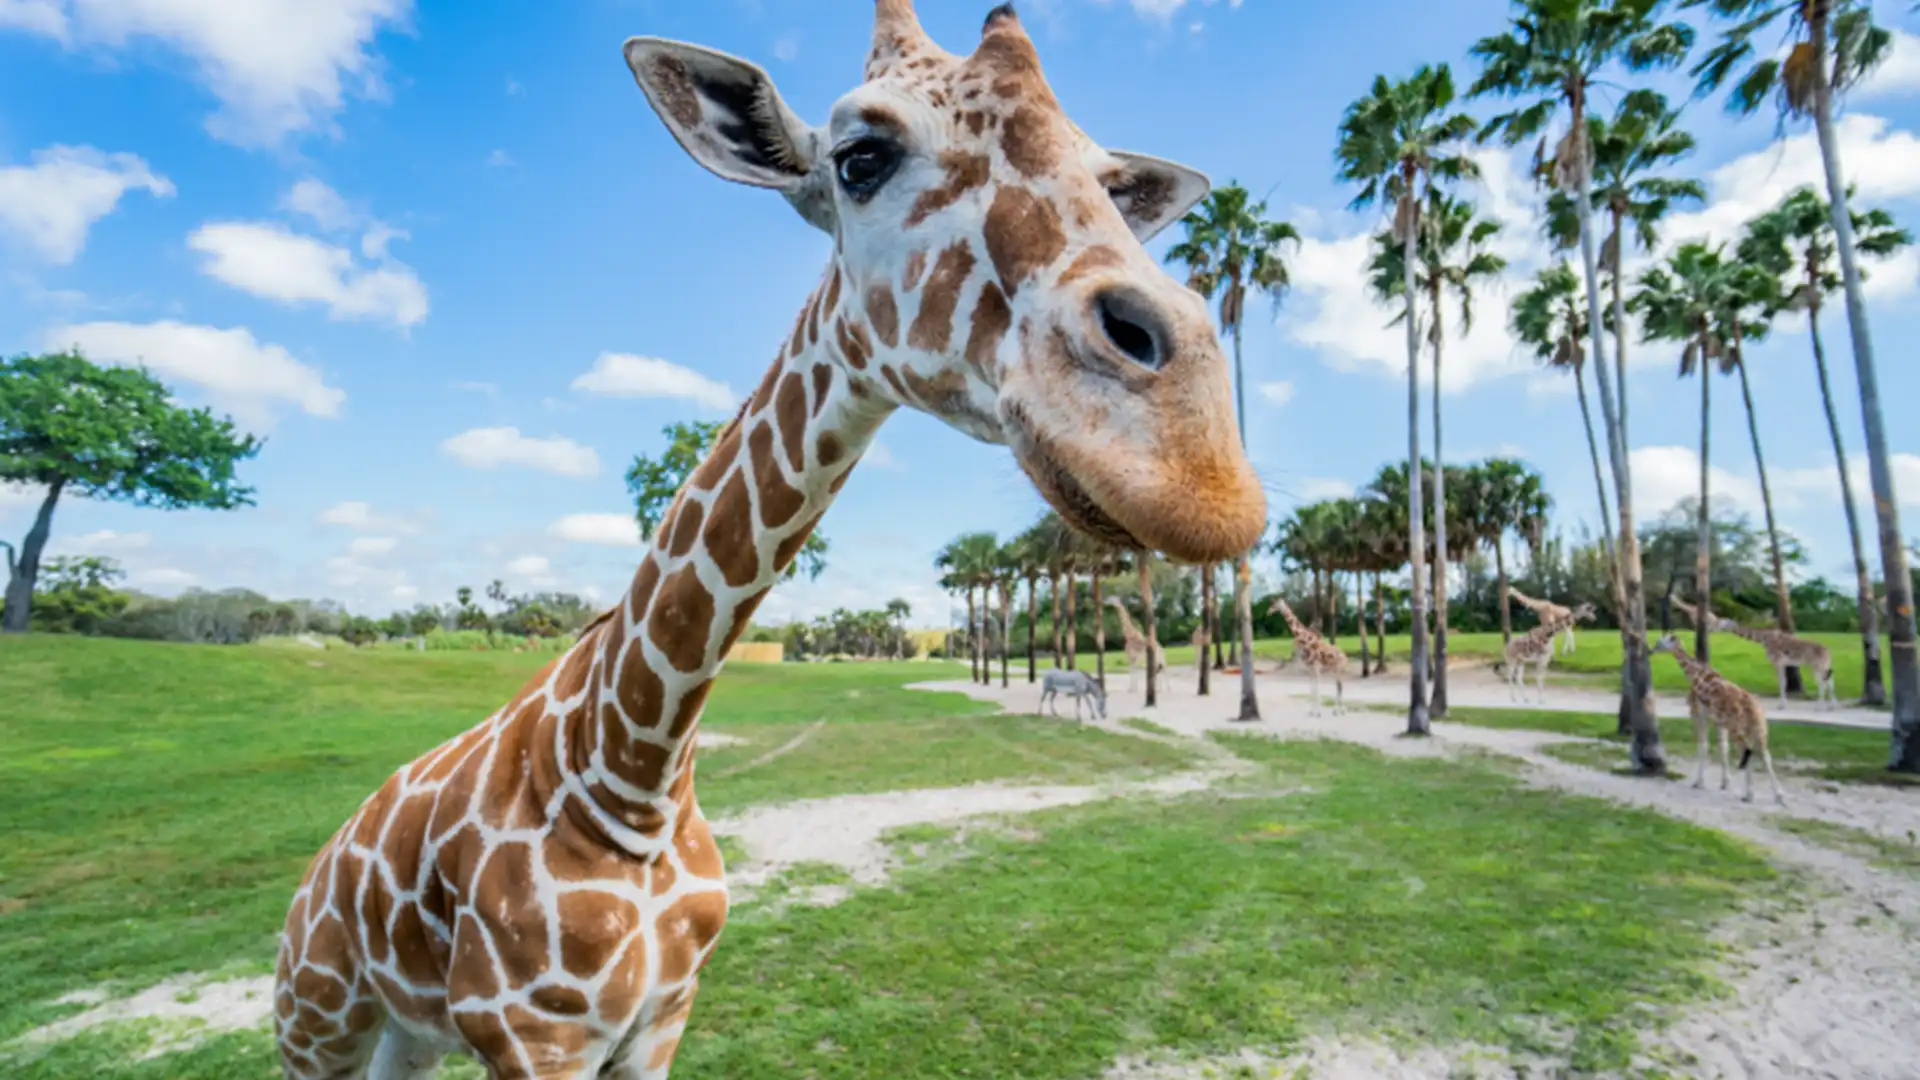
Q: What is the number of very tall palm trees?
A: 10